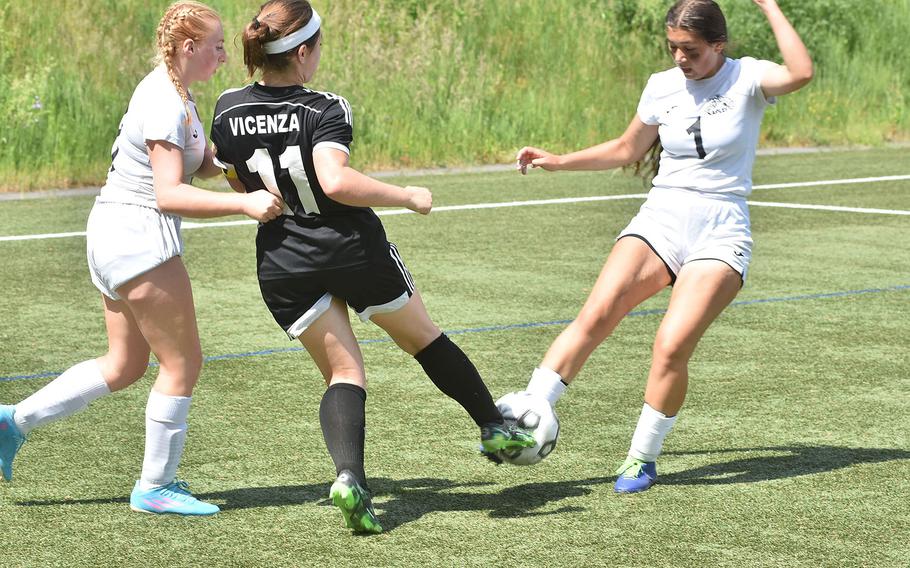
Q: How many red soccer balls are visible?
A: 0